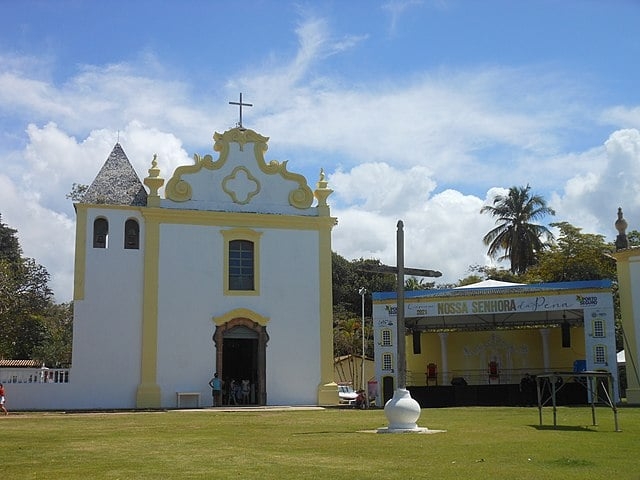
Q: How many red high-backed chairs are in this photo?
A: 2